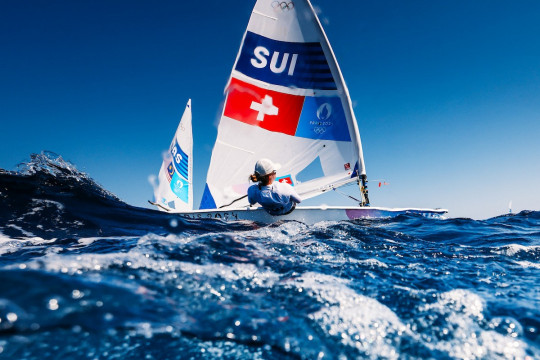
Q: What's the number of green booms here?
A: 0